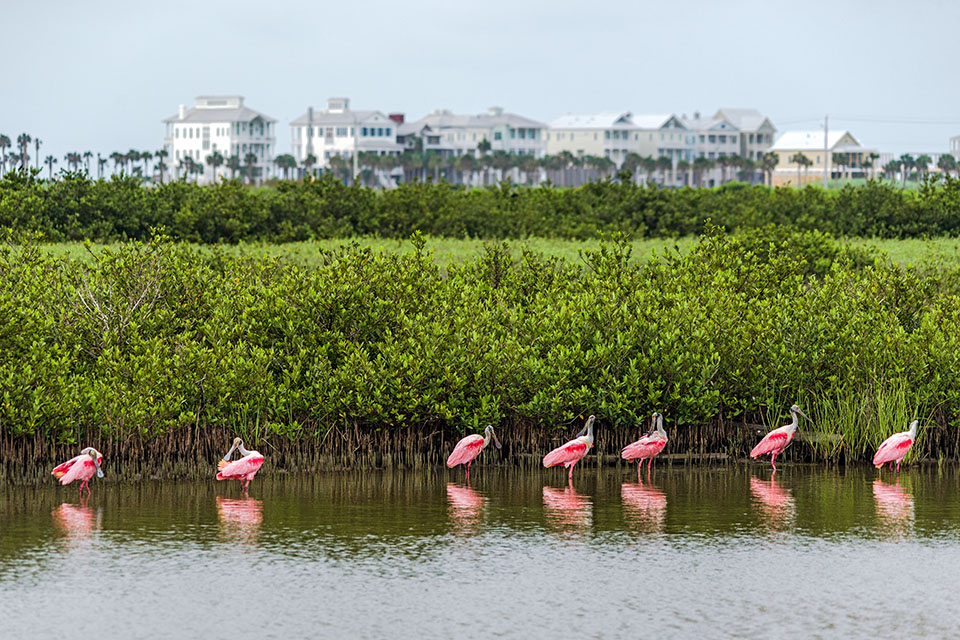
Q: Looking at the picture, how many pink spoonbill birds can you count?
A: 7